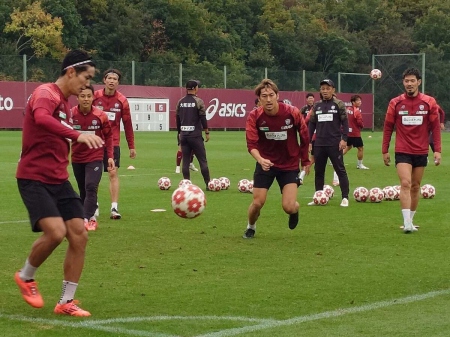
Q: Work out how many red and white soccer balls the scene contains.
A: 15